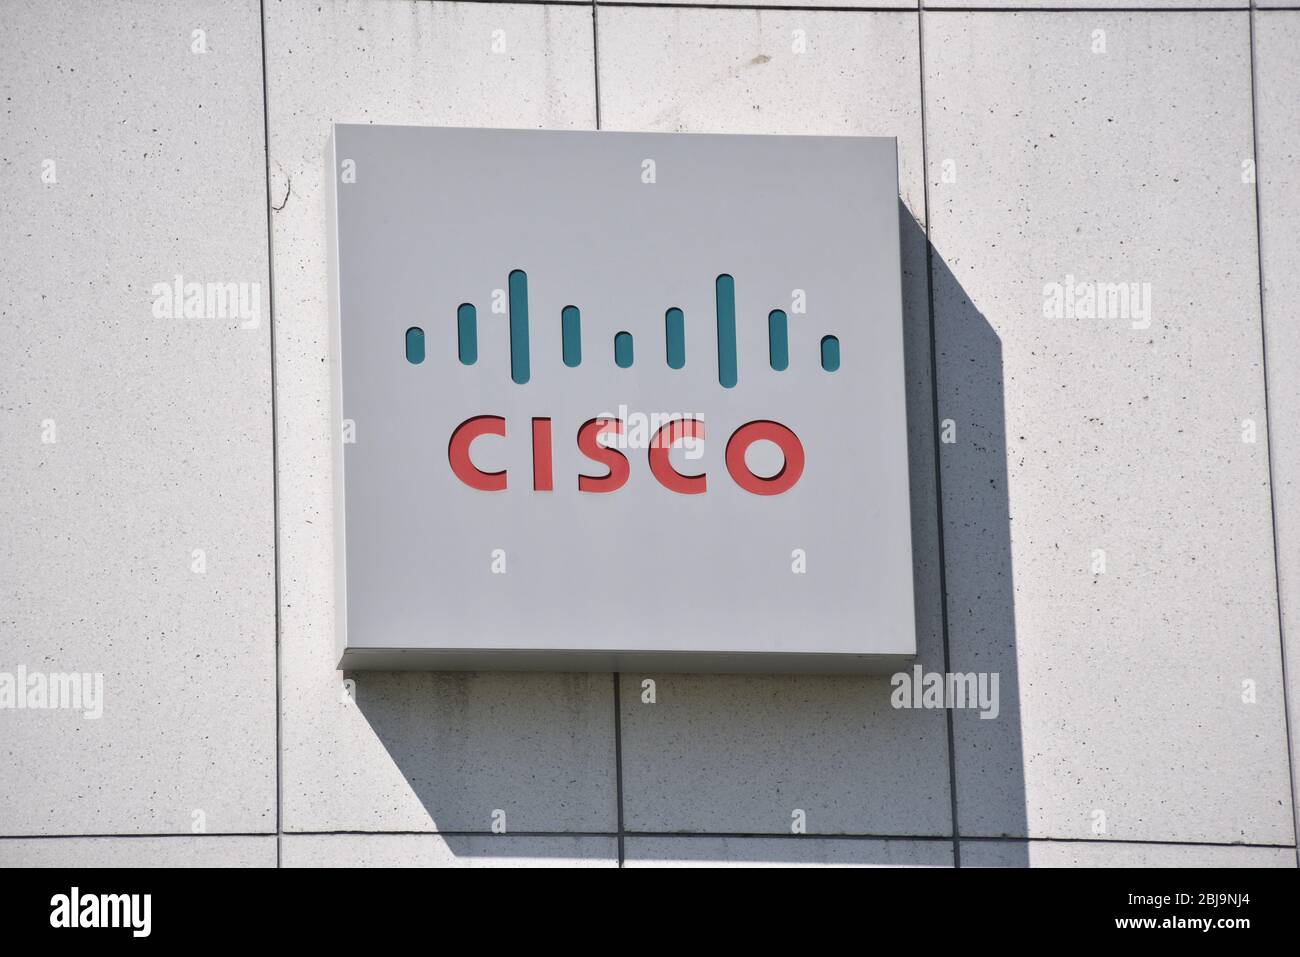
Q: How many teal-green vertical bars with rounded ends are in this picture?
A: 9